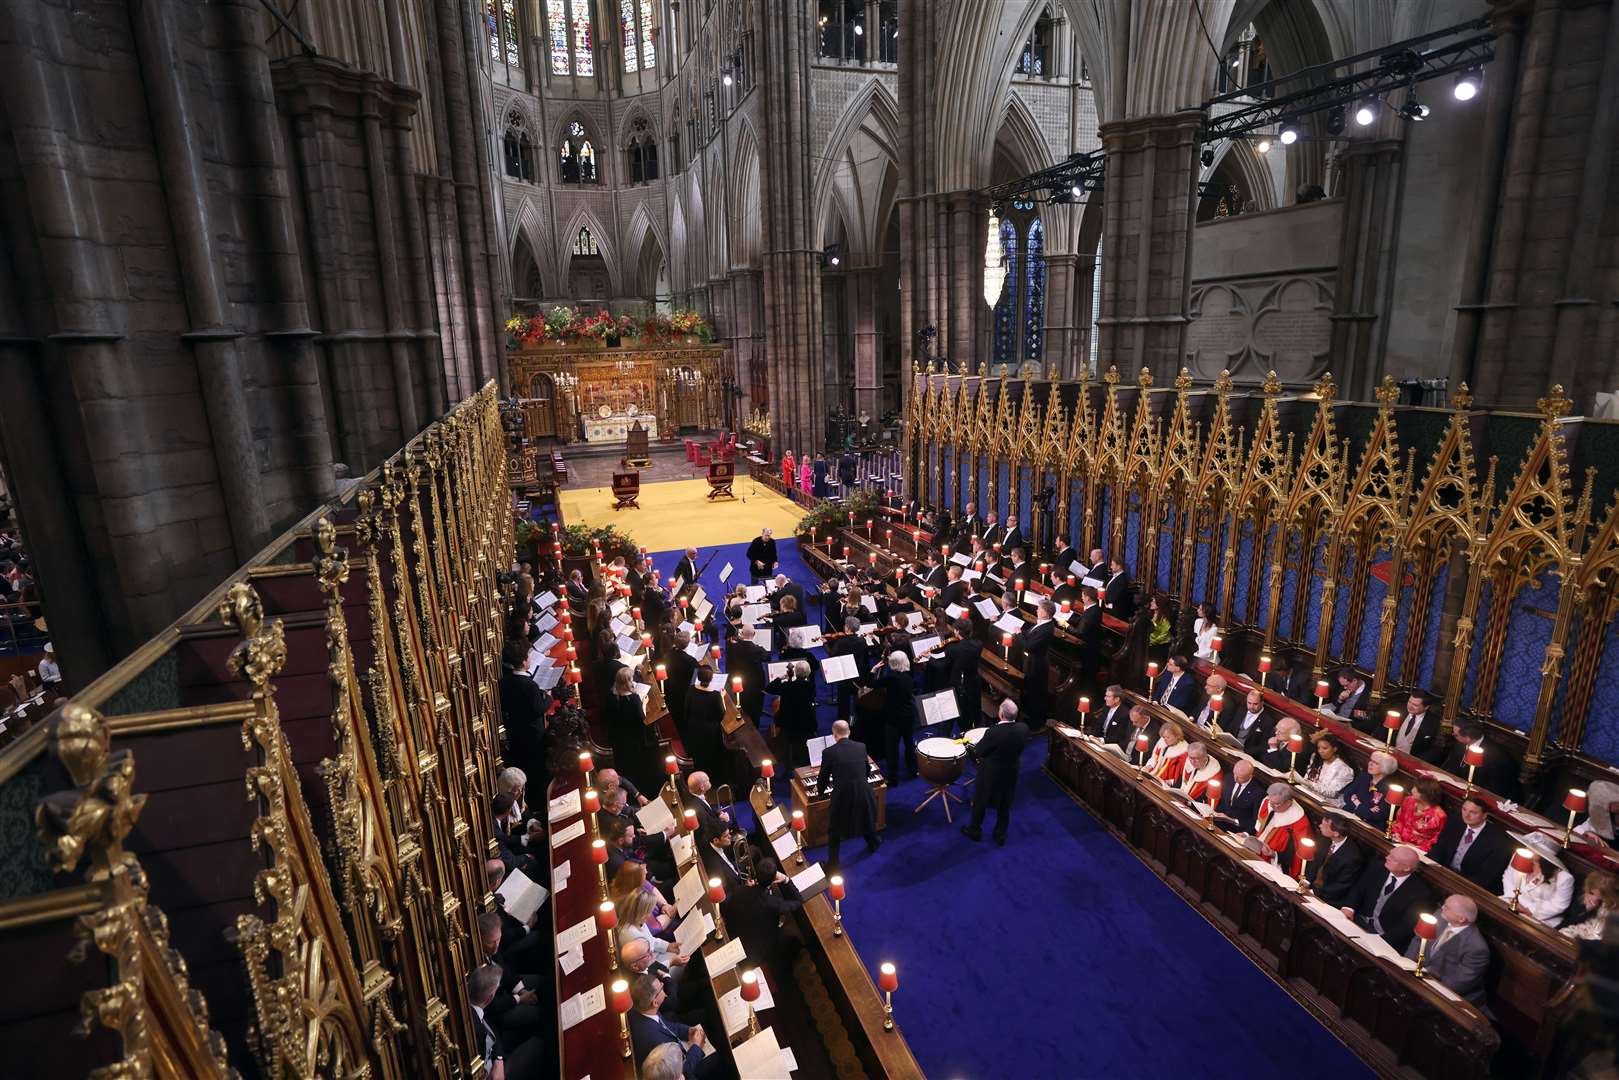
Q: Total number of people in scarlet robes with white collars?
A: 3